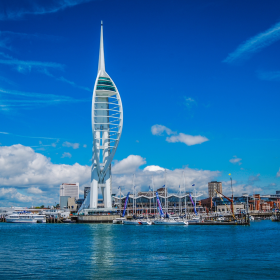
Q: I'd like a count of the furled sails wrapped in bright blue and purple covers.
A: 3